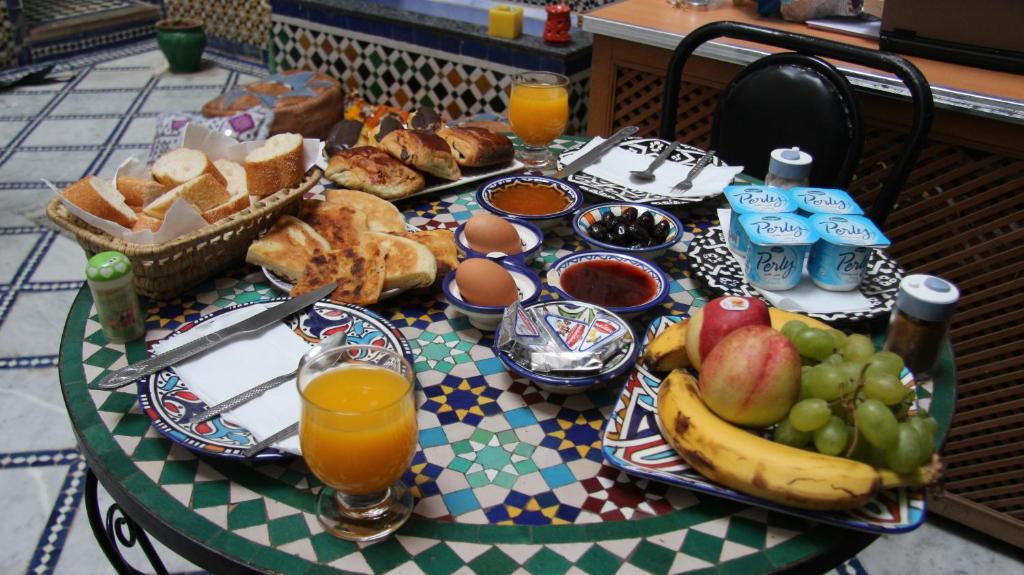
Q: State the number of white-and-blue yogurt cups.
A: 4